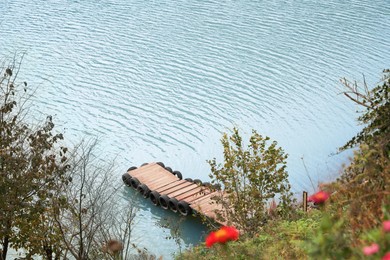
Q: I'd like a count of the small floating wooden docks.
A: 1